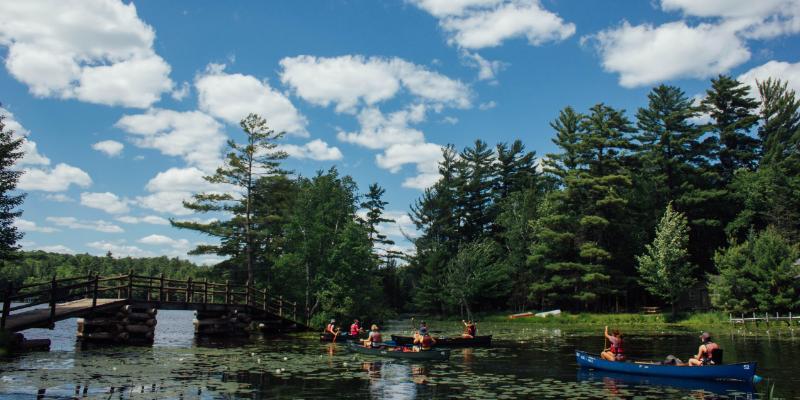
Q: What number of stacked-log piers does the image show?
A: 2